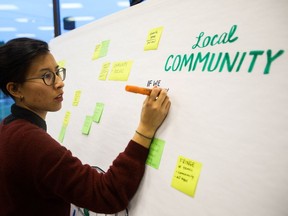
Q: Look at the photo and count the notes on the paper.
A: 13